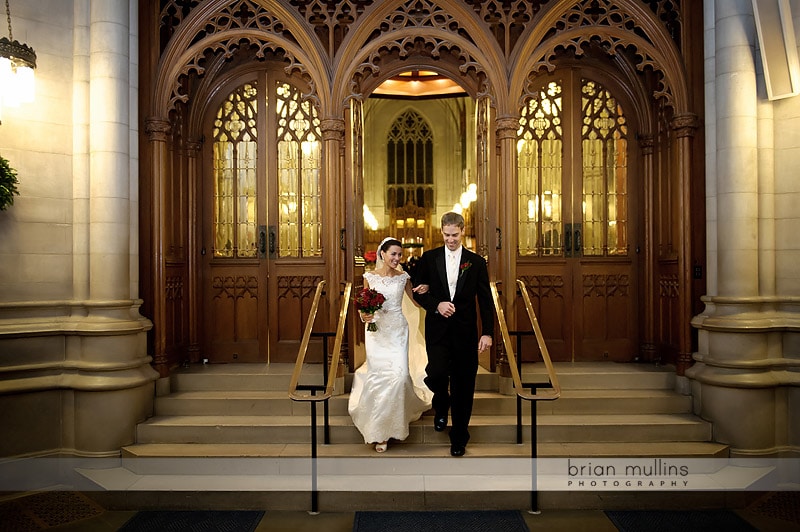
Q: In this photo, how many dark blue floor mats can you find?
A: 3